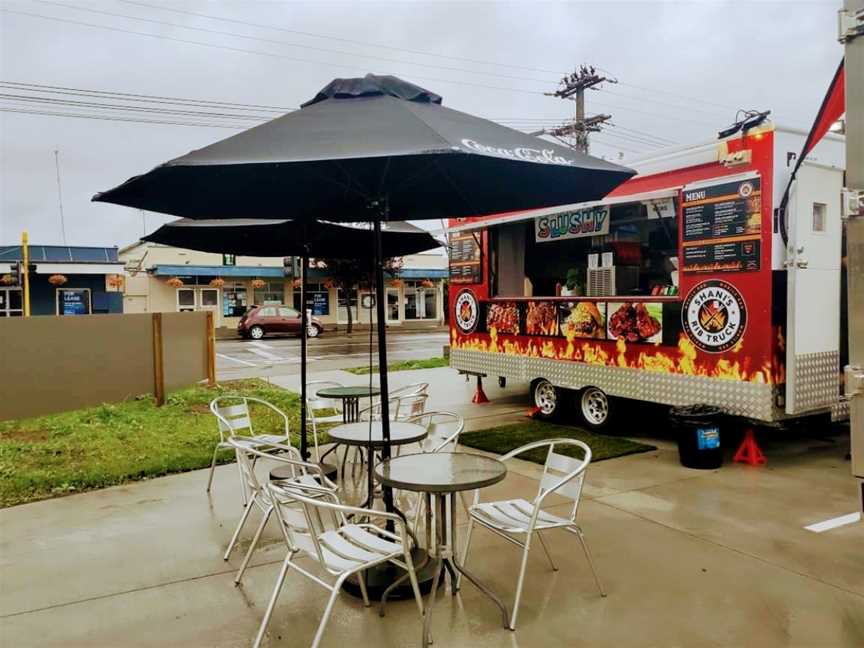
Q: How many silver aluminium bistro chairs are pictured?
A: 8